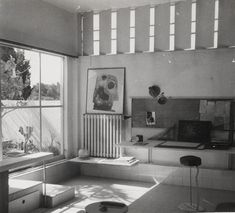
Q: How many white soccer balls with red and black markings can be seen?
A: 0